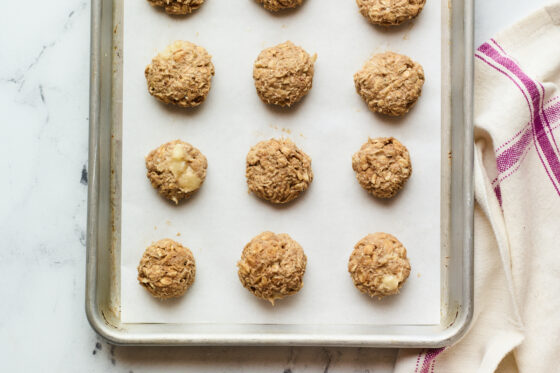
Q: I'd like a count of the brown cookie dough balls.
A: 12